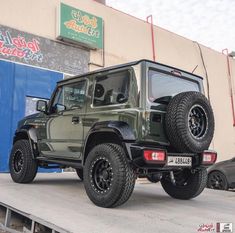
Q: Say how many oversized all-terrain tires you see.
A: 4